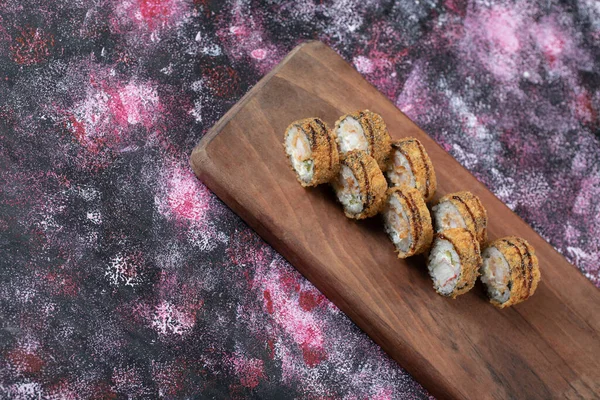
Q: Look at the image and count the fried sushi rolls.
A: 8